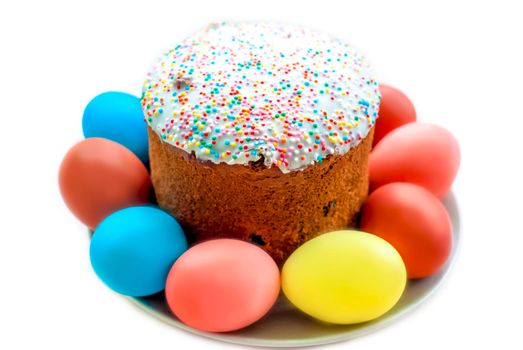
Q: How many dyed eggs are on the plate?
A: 8